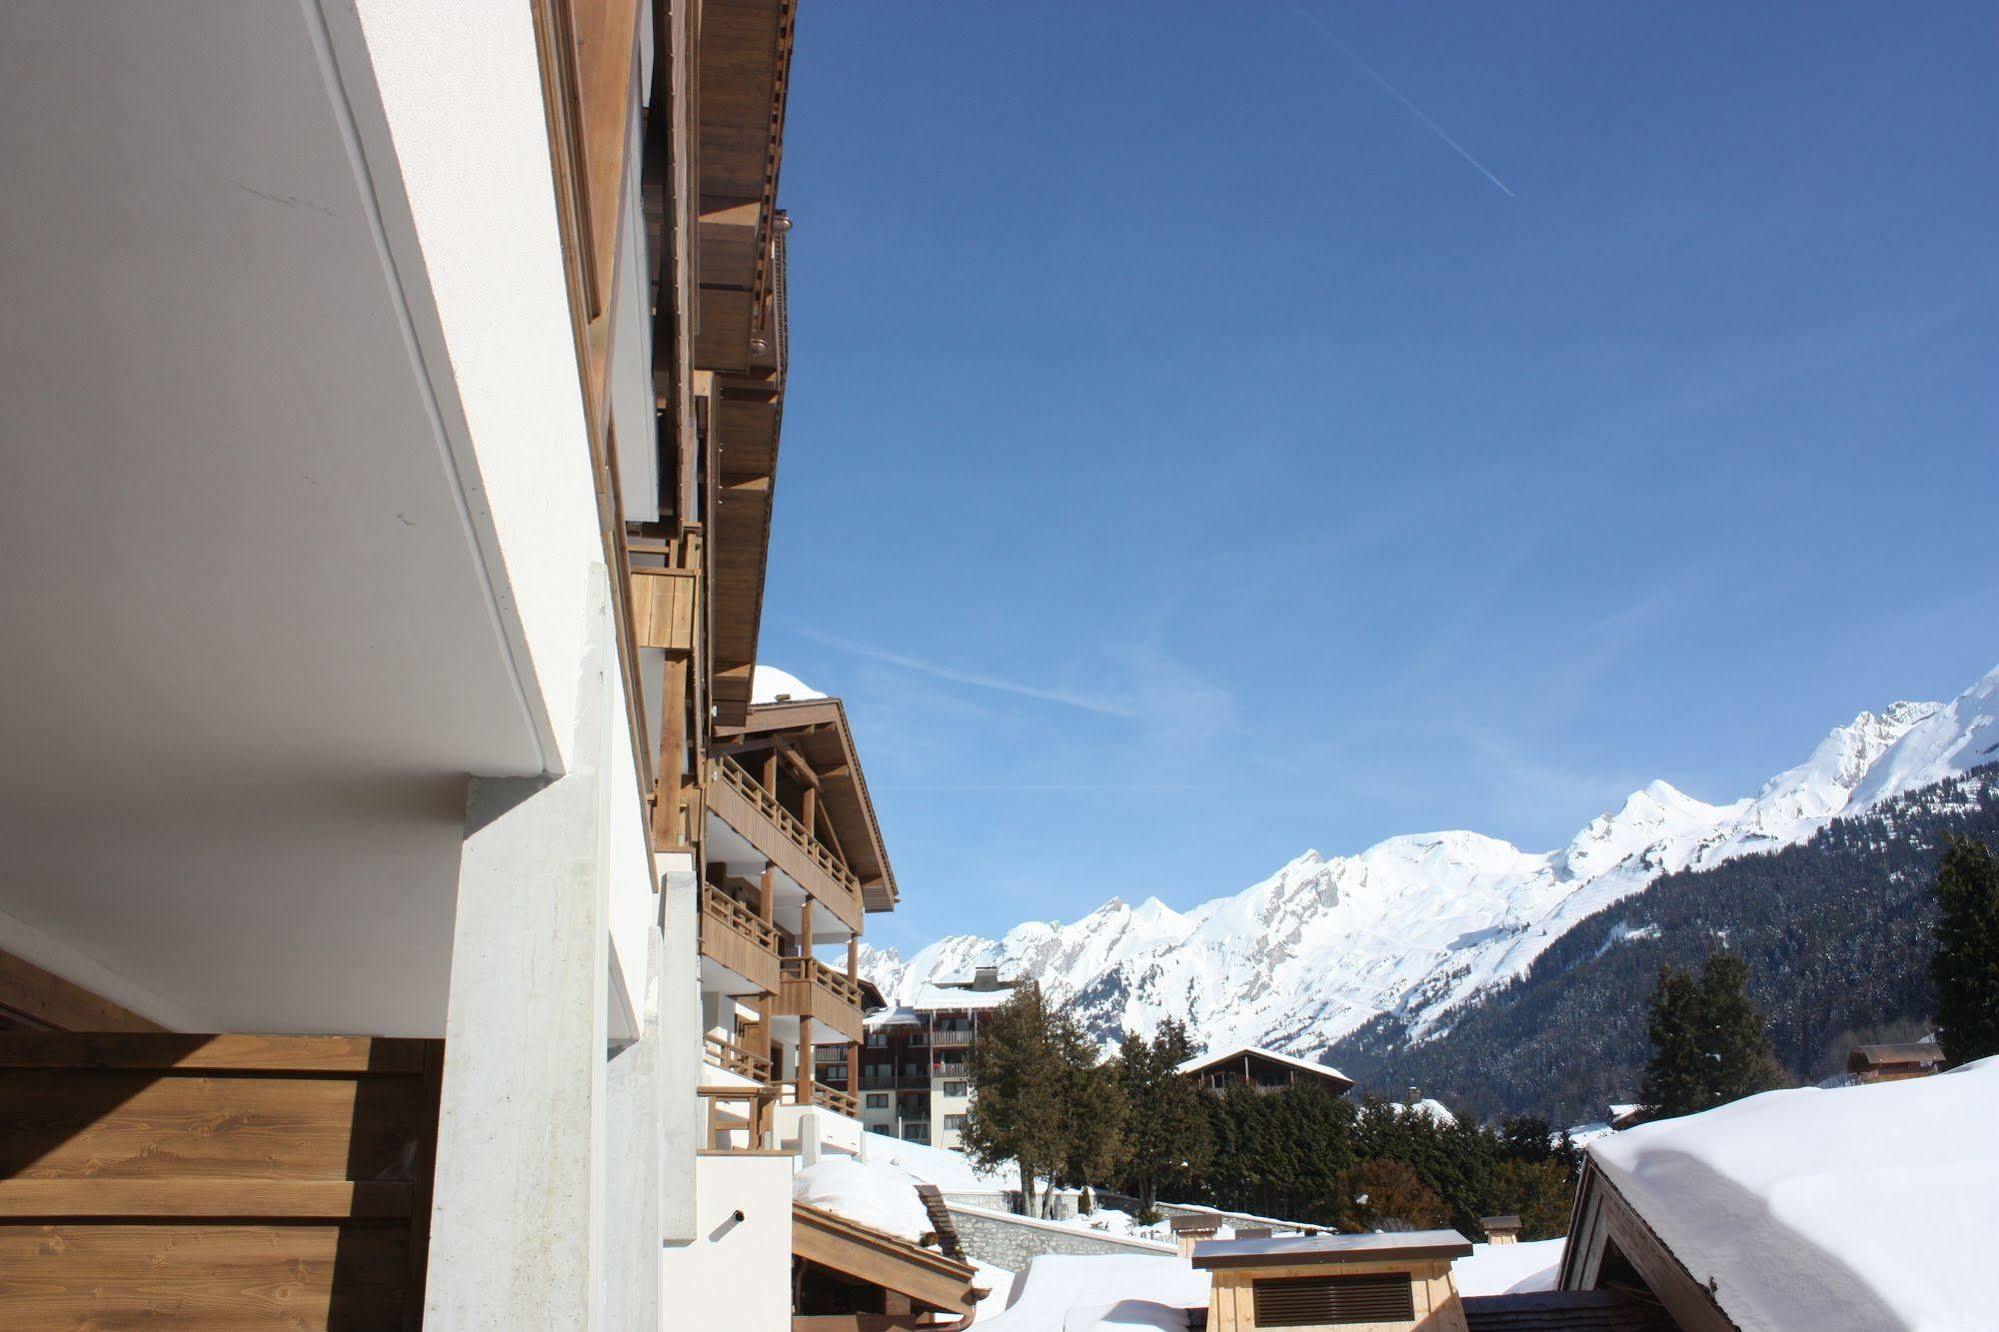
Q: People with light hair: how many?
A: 0